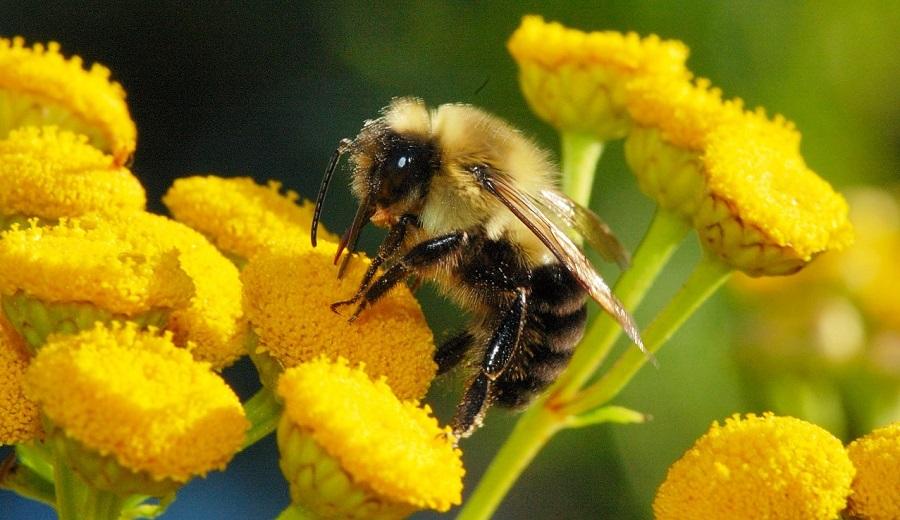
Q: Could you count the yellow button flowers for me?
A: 14